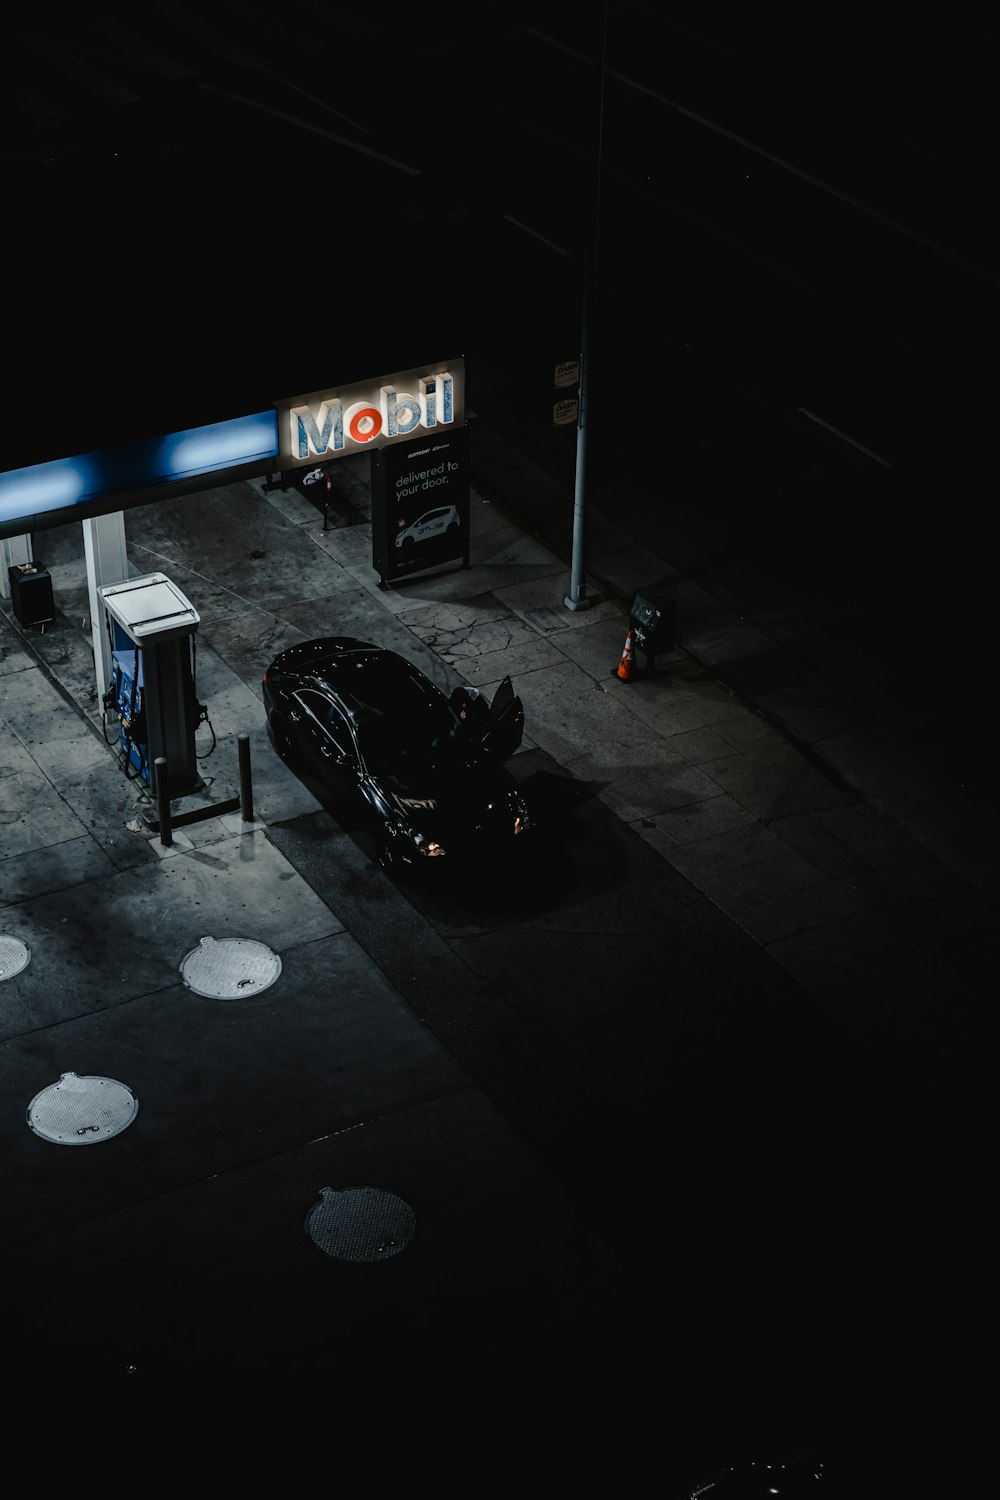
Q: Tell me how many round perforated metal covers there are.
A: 4